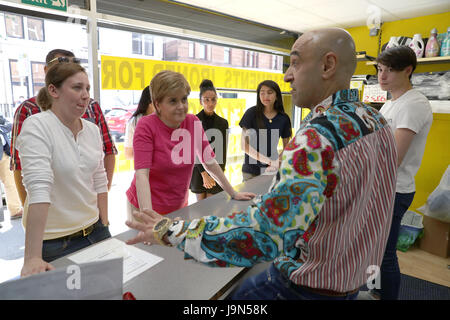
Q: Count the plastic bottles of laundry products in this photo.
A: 4